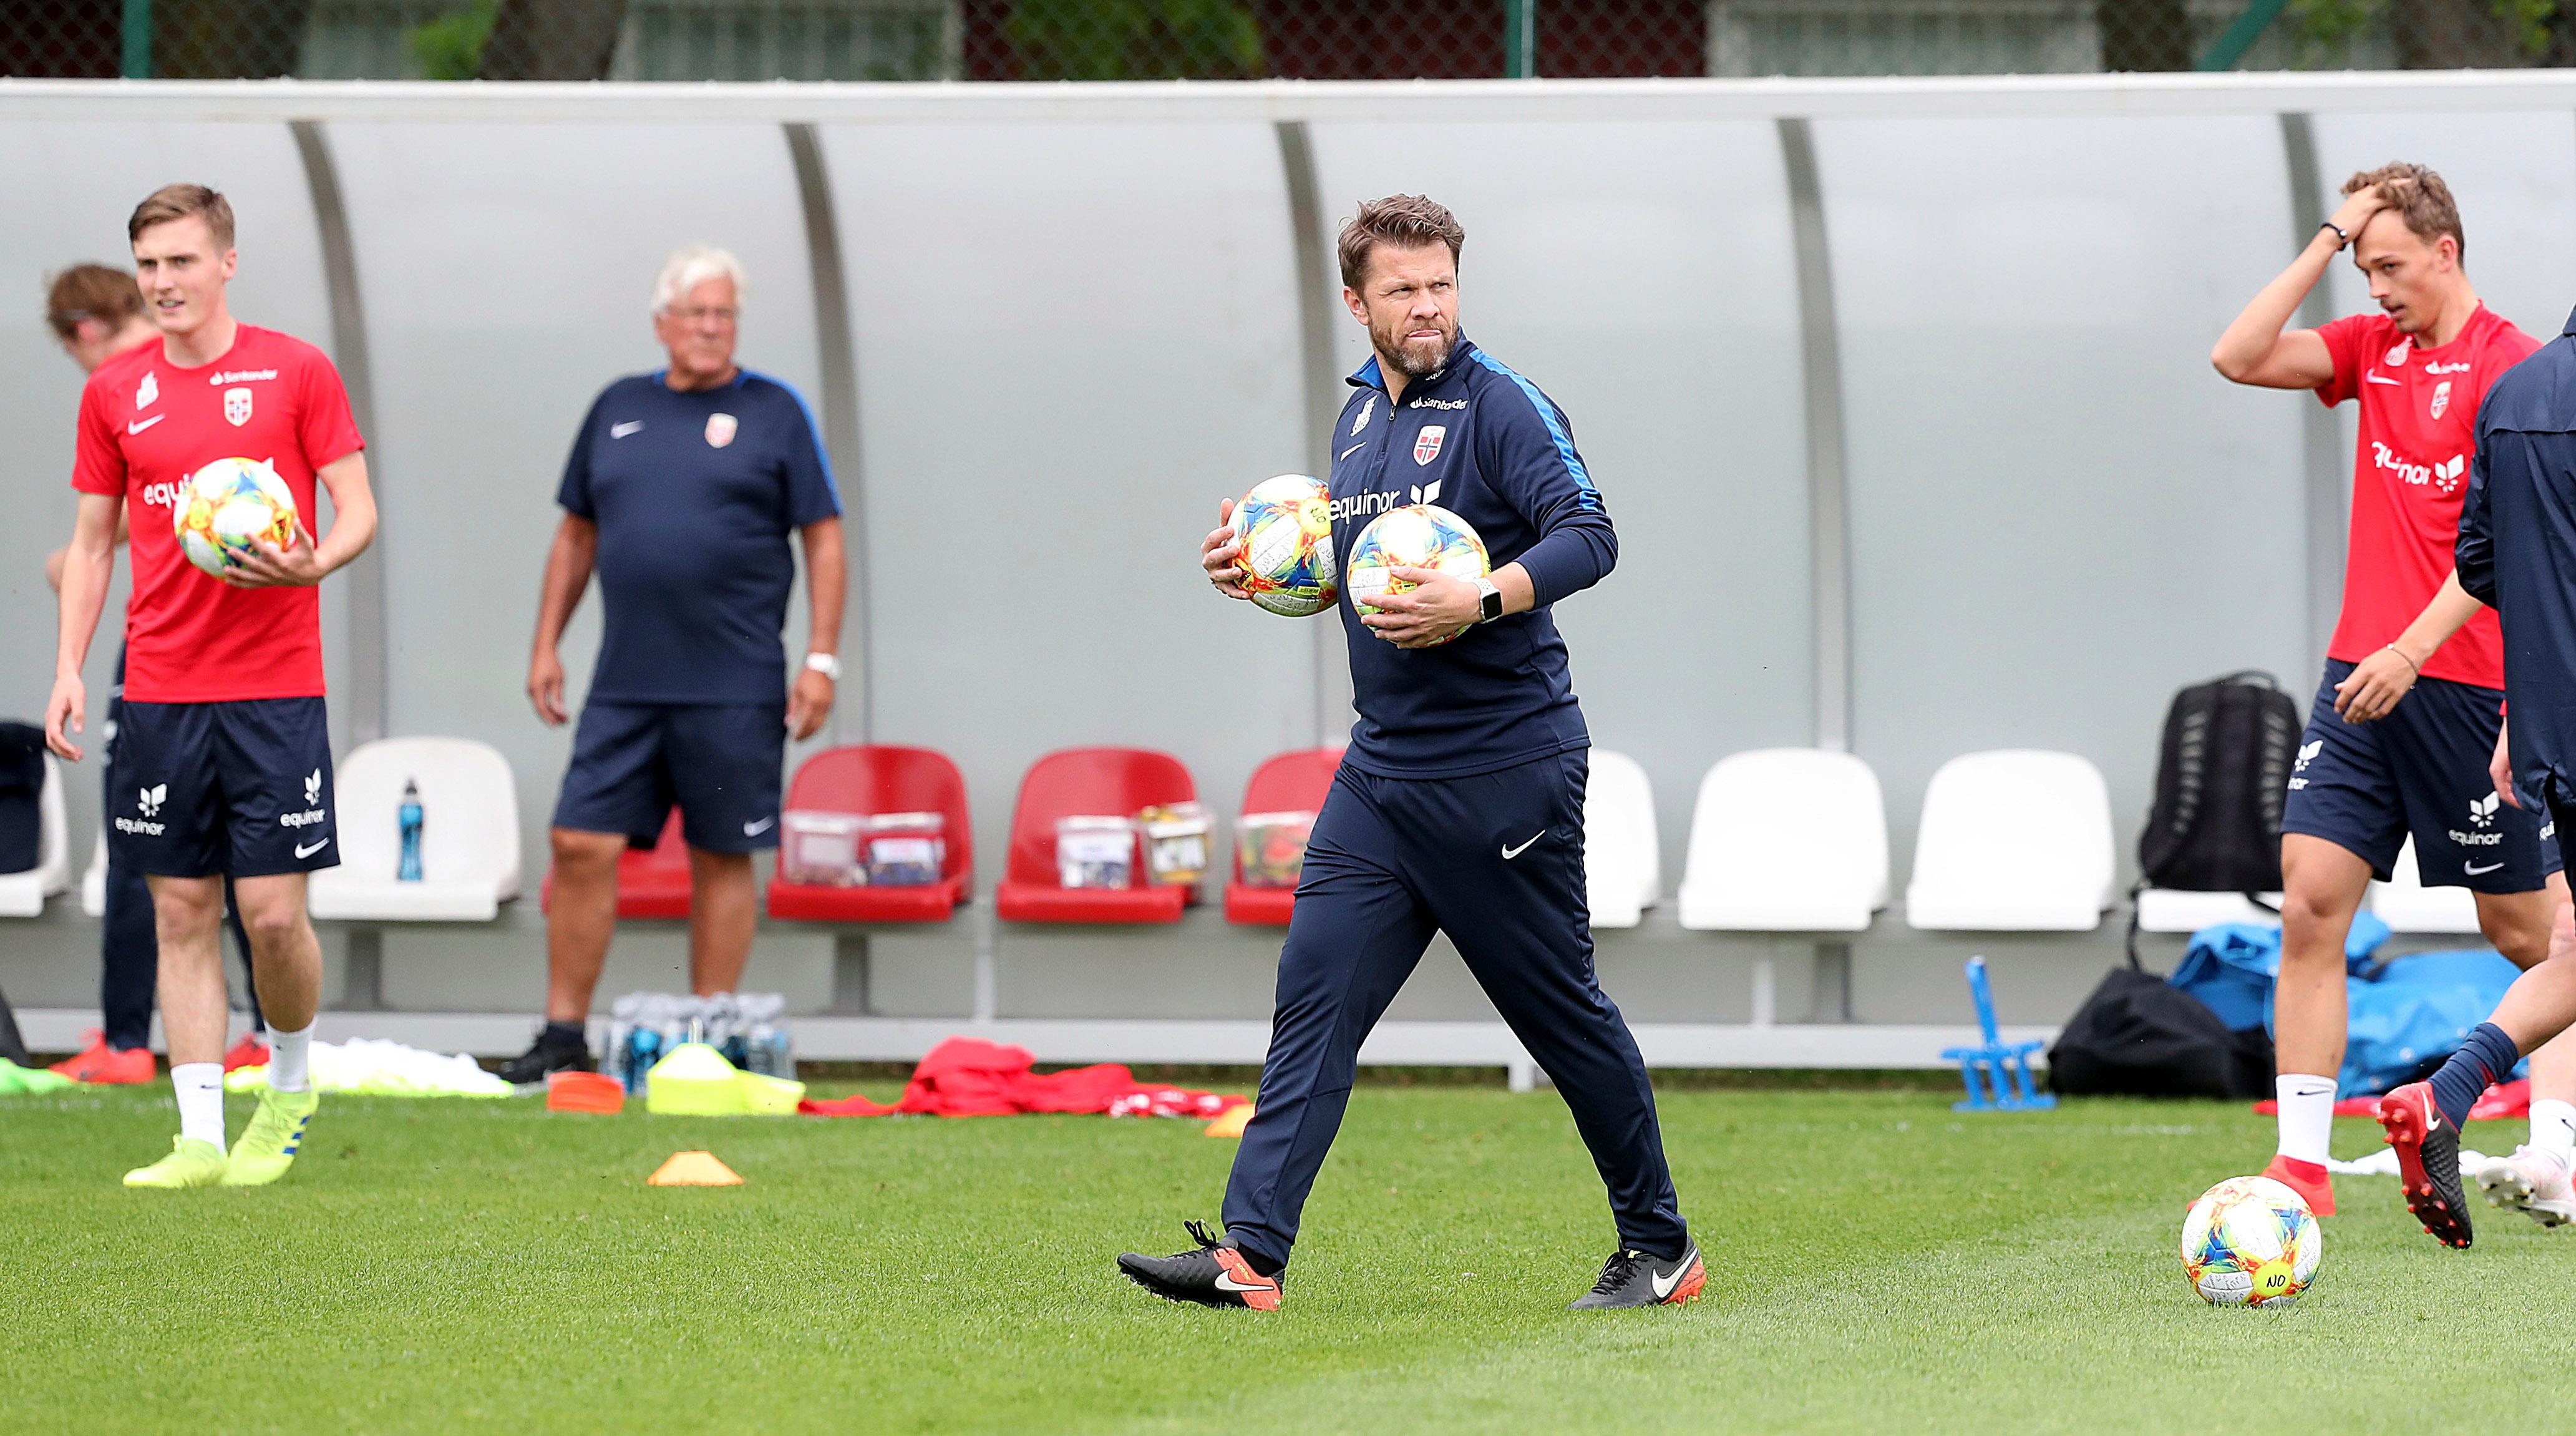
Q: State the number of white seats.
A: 8